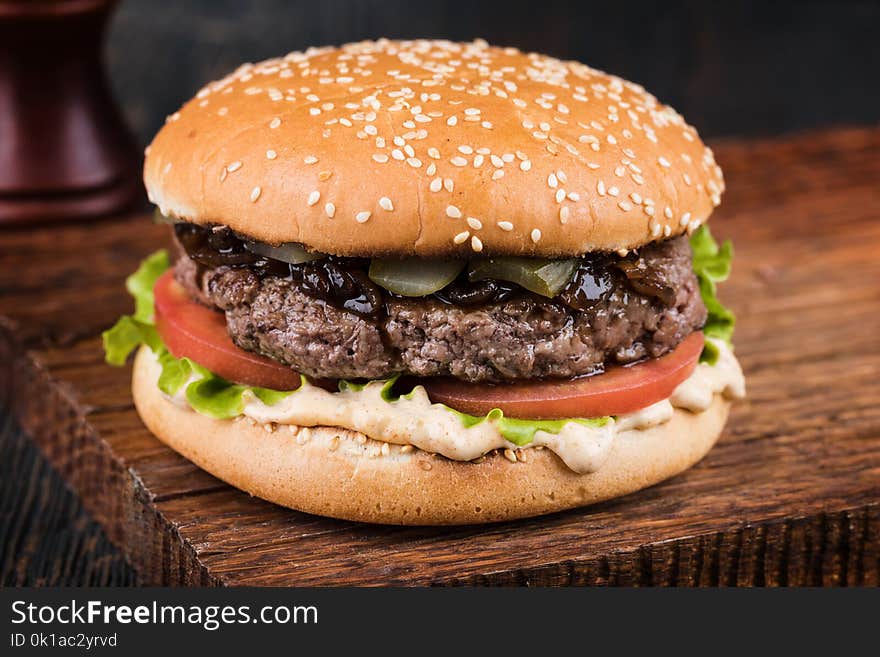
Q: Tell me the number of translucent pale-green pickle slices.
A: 3